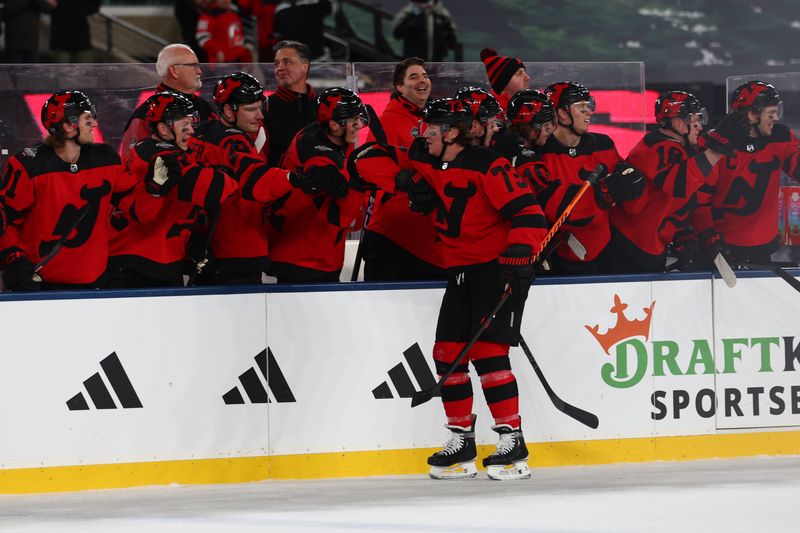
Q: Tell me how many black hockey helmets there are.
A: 10